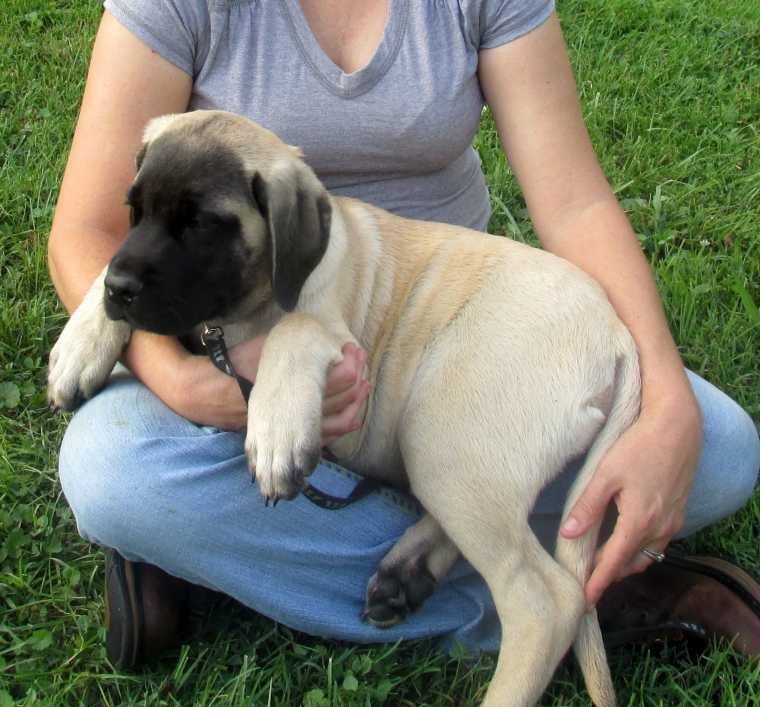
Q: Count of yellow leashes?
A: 0